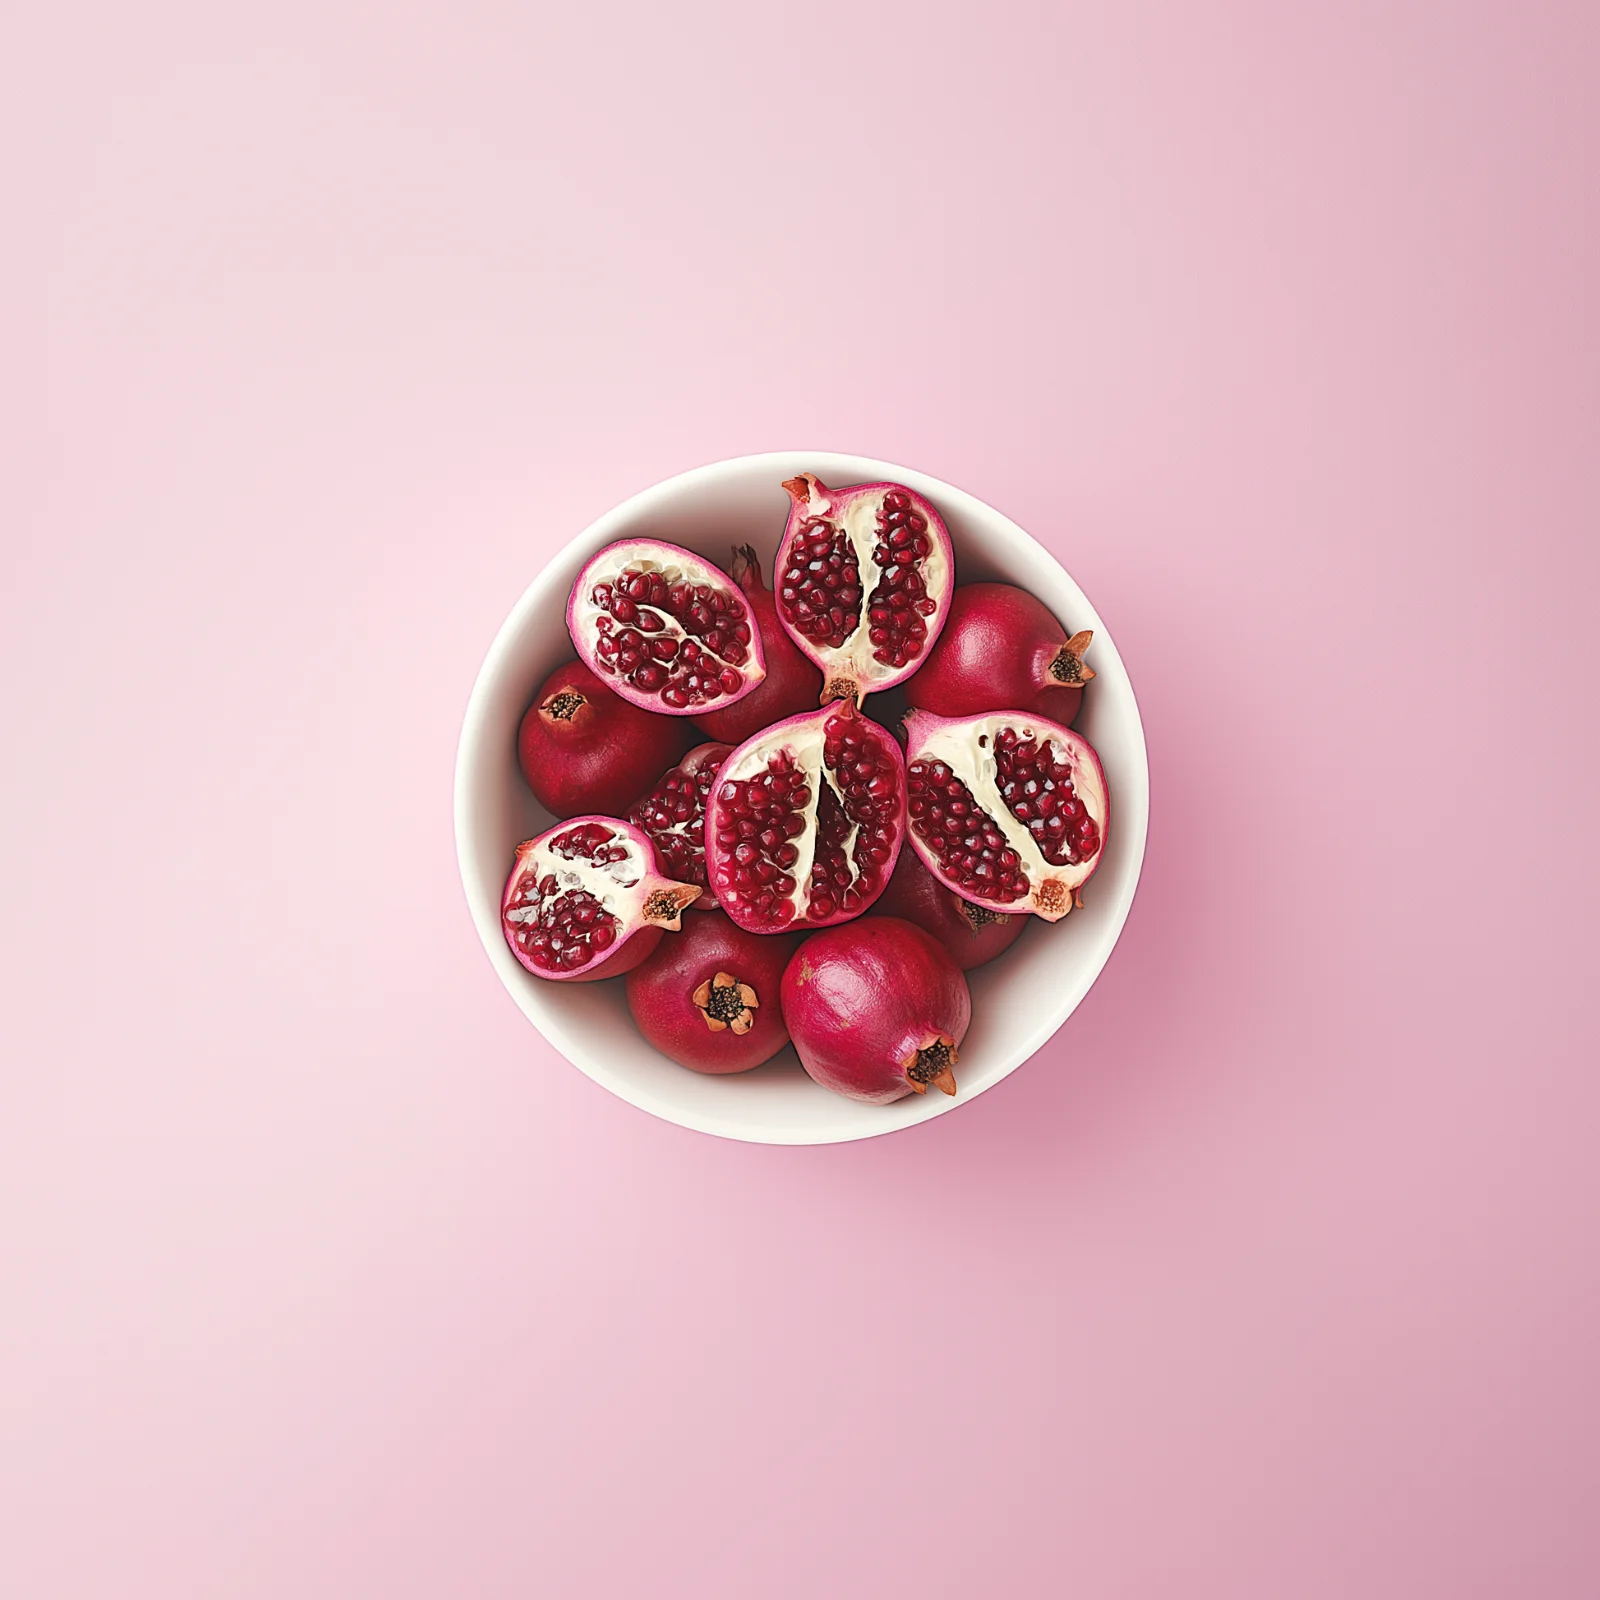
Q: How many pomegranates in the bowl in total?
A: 12